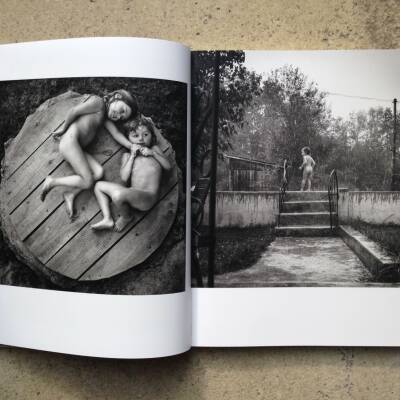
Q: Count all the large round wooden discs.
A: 1